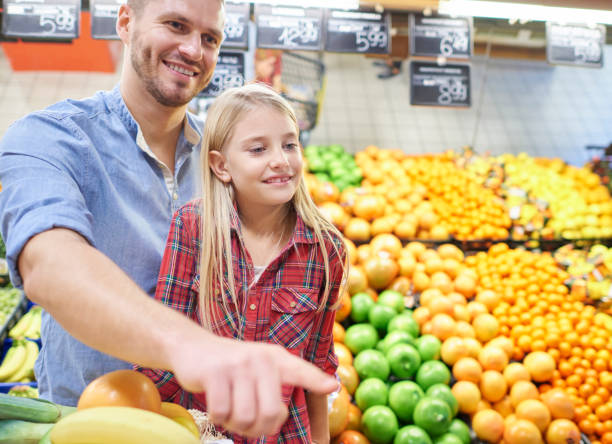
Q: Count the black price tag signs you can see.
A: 9